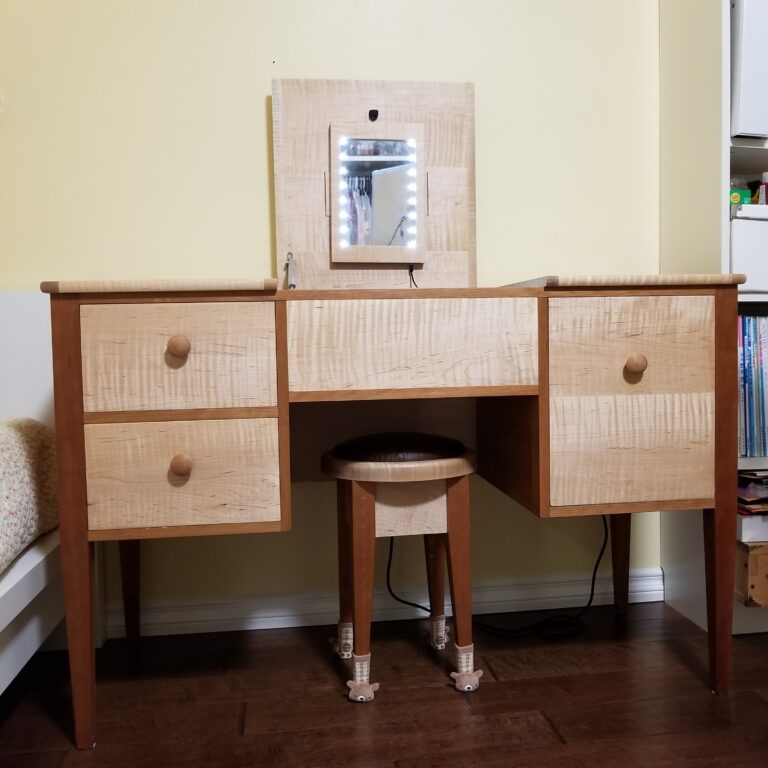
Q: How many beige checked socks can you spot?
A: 4